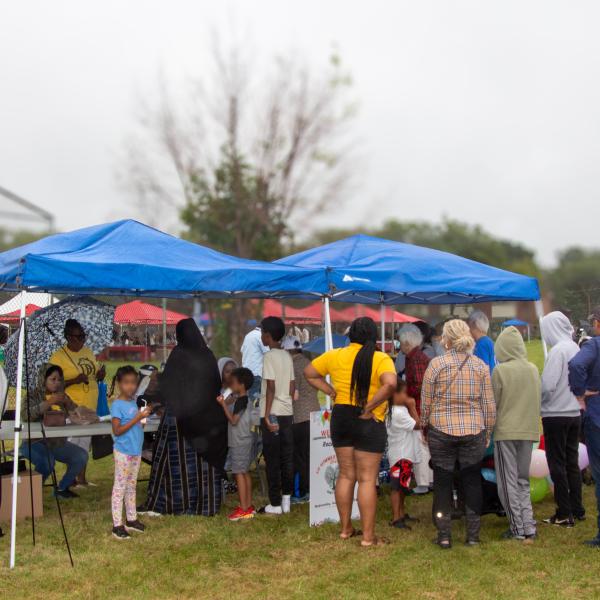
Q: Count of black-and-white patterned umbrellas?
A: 1